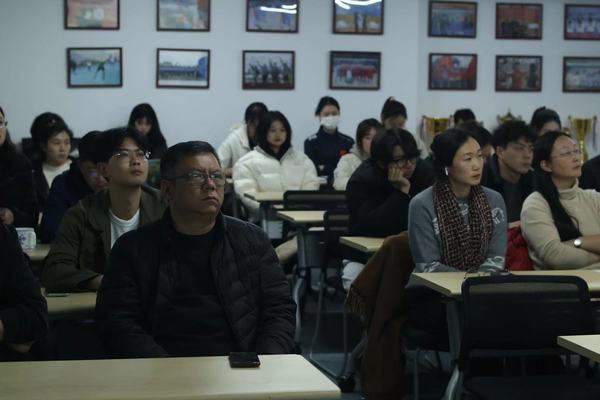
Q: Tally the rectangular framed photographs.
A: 14